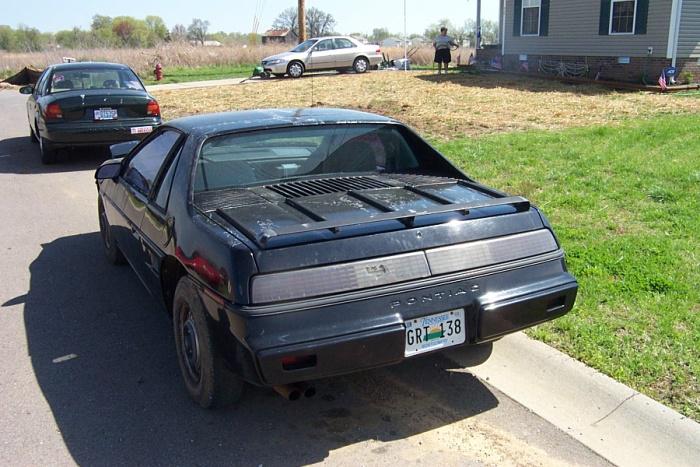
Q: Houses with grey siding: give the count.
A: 1